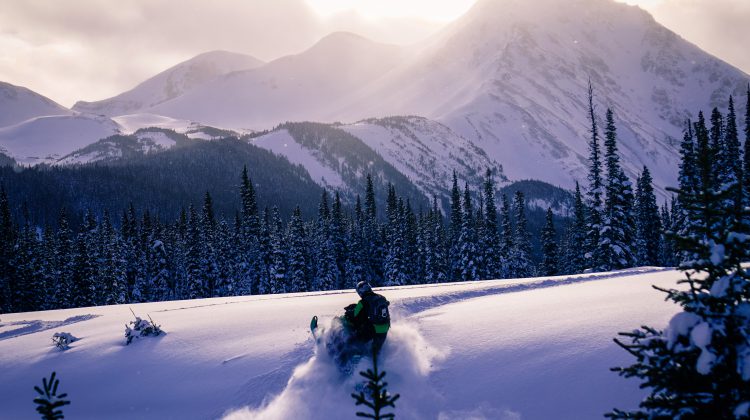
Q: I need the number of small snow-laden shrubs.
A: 2